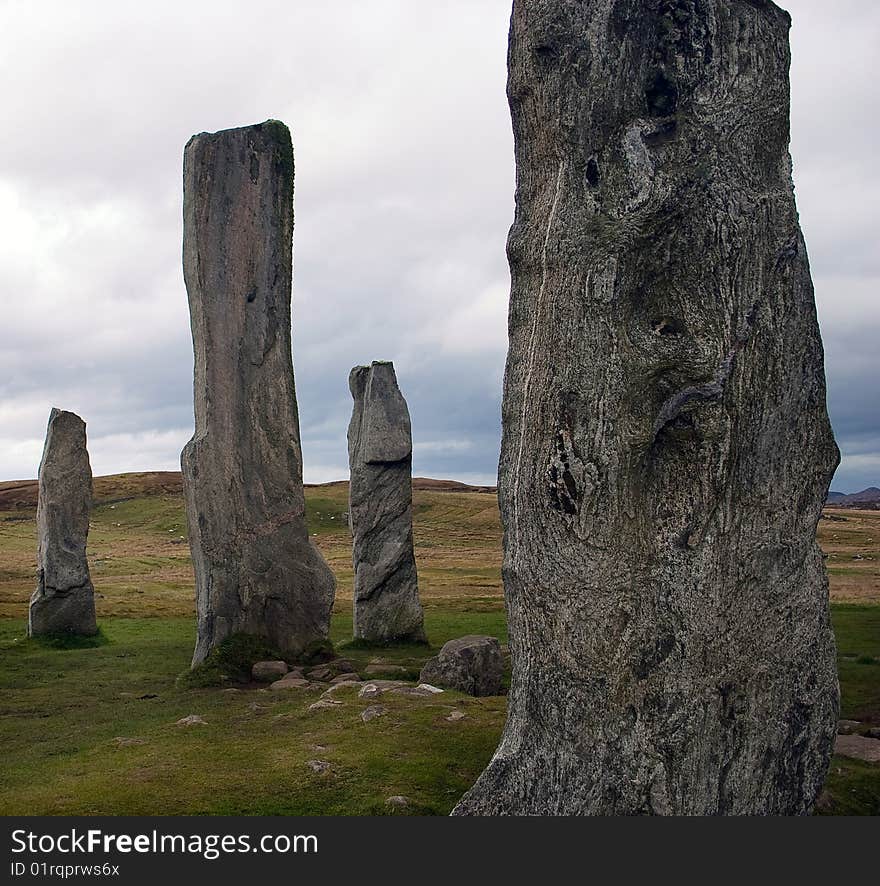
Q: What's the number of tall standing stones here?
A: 4